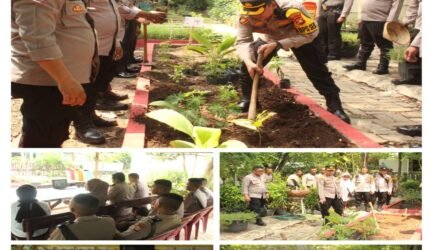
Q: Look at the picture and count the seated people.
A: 9